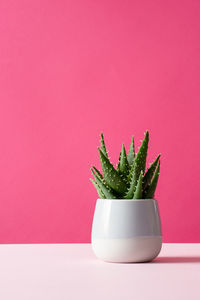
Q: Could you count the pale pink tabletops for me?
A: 1